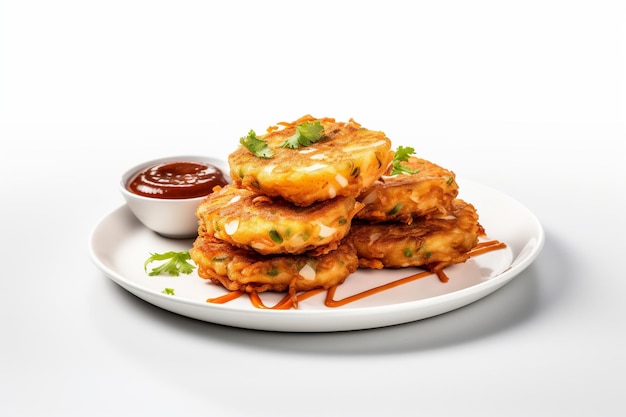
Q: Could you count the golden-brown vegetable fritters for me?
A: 5